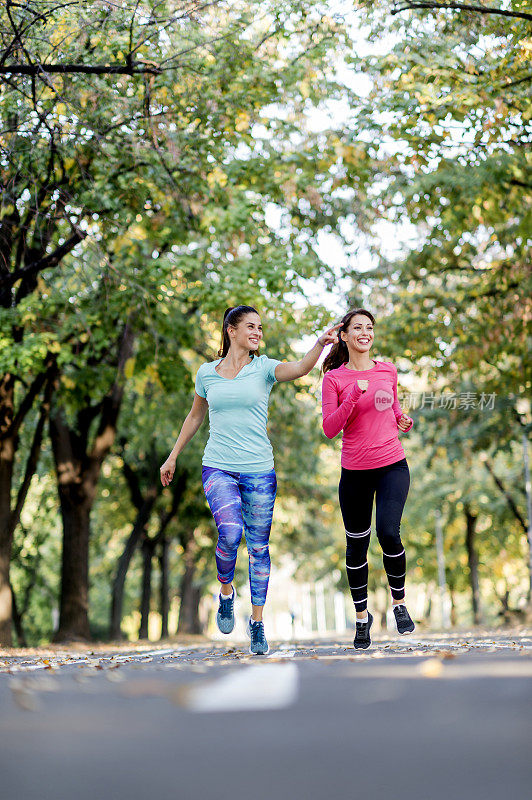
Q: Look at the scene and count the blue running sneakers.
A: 2